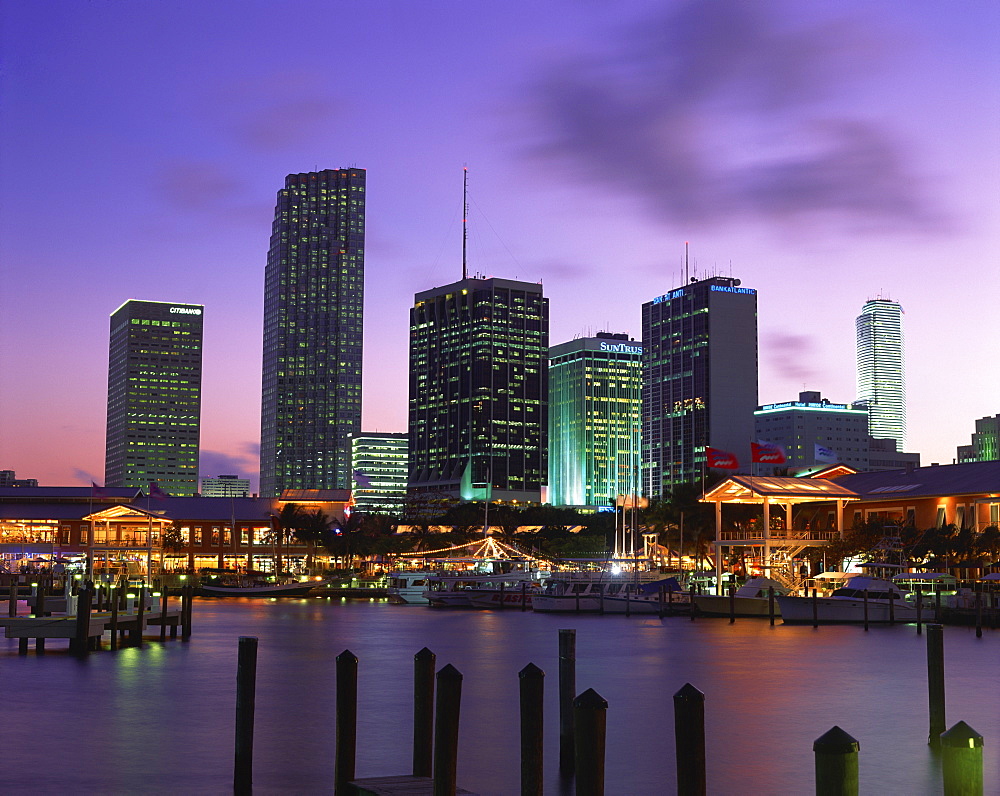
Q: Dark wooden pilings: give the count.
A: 11